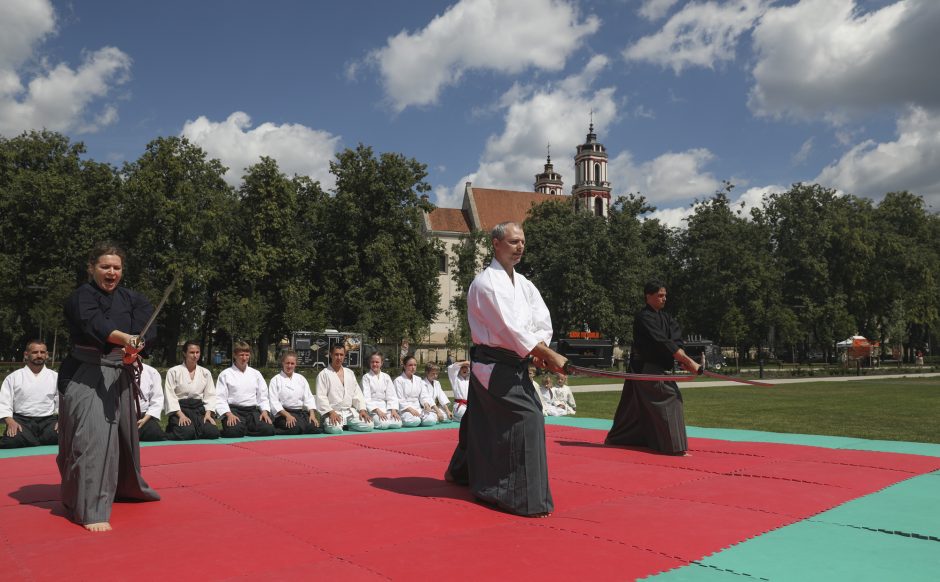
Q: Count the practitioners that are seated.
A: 13